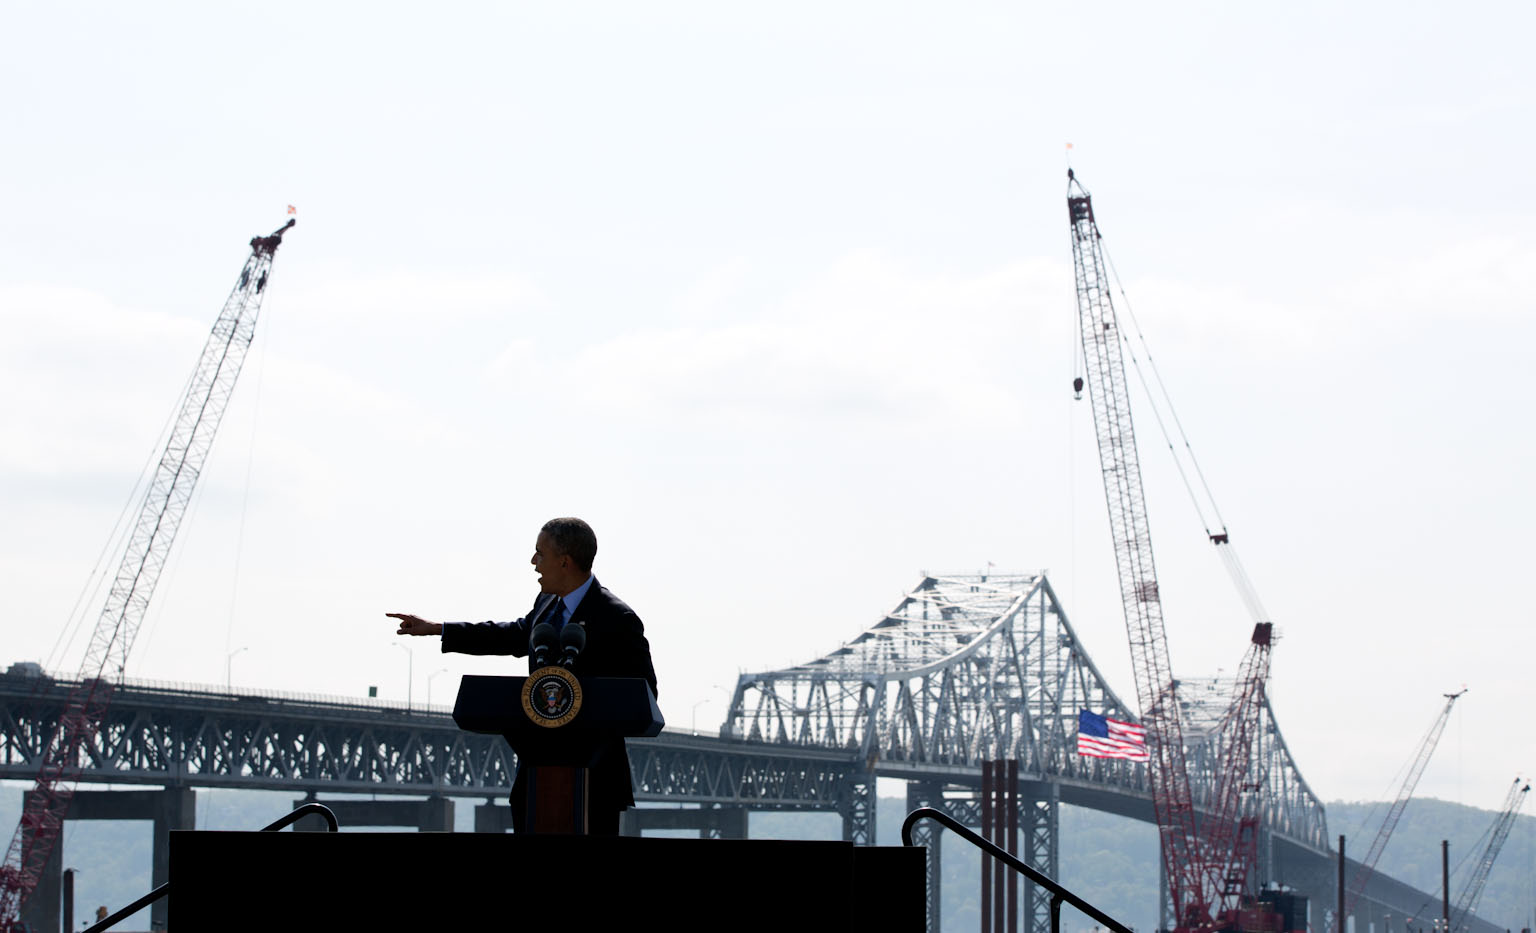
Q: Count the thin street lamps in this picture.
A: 5